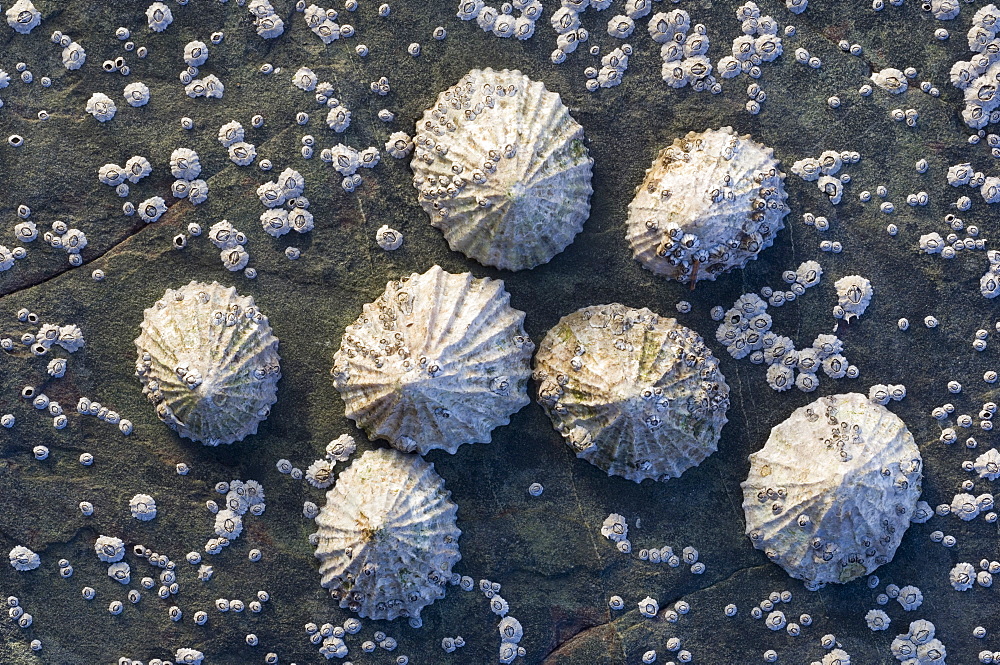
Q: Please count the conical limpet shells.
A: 7